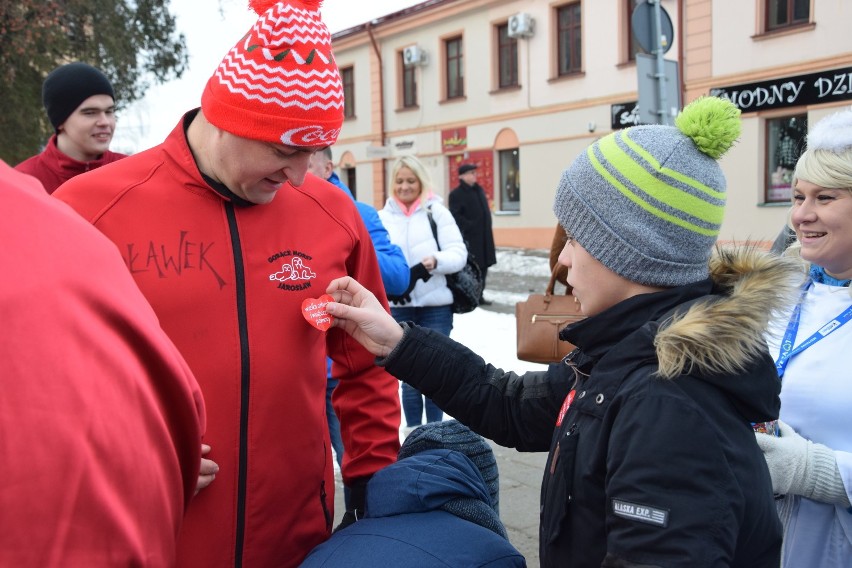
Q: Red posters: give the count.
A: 2